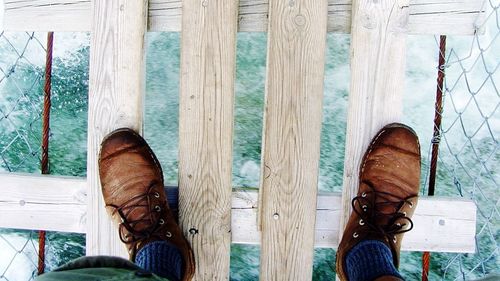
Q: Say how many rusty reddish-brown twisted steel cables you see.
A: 2